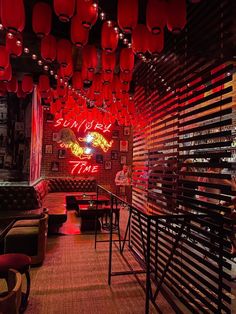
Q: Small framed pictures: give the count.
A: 12